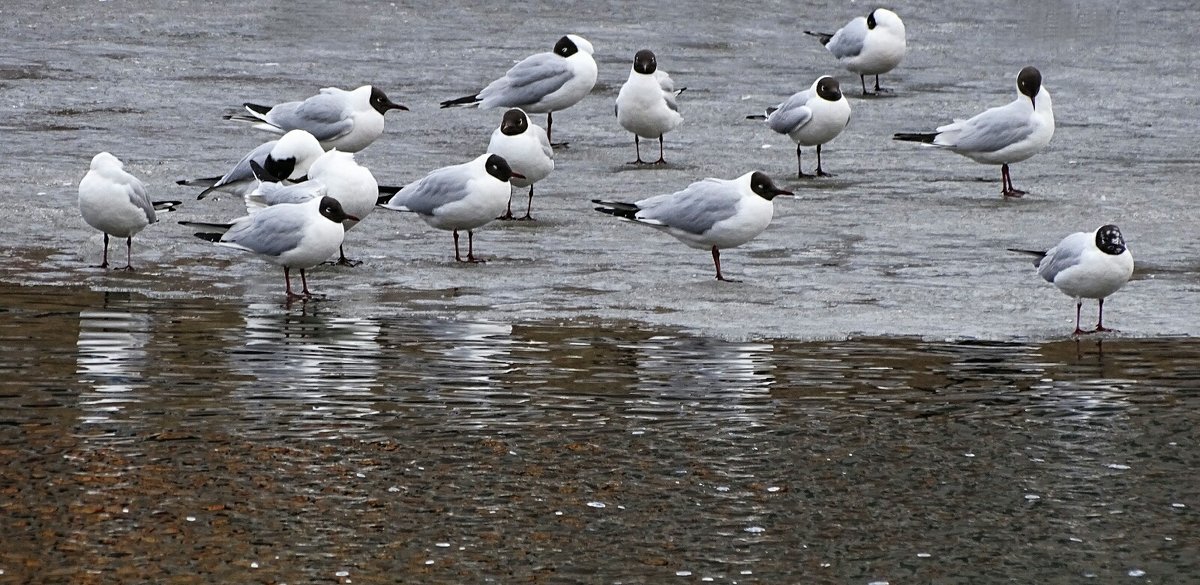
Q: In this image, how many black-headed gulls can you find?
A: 14